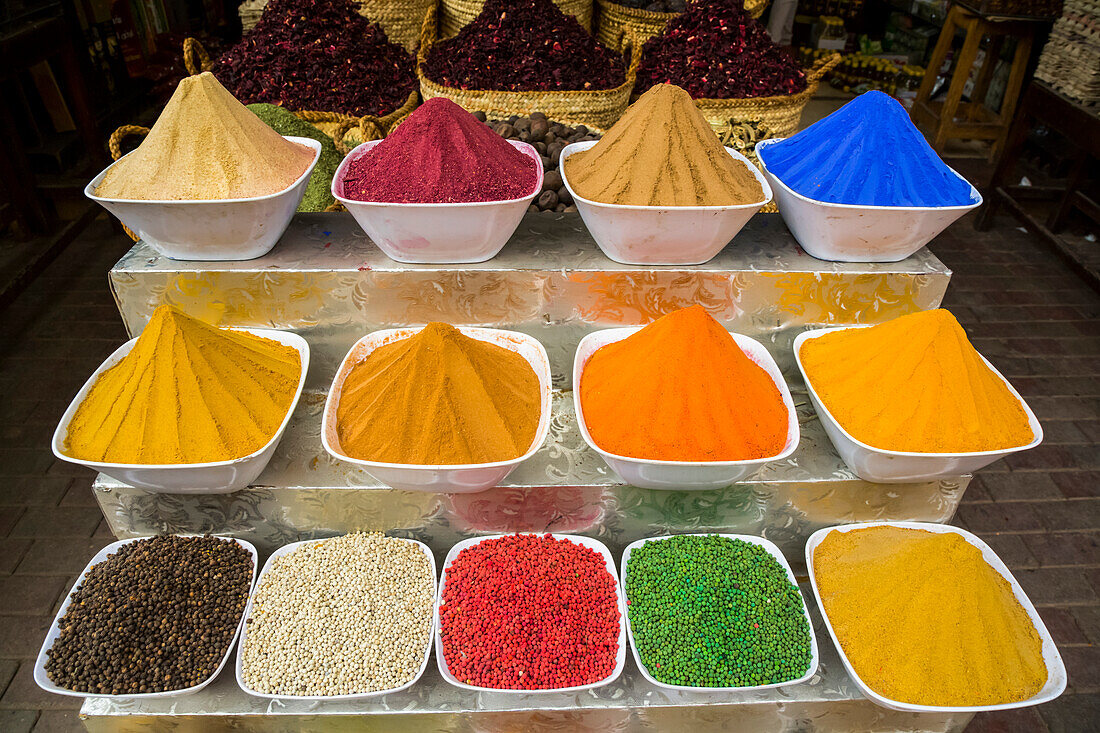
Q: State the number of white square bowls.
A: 13